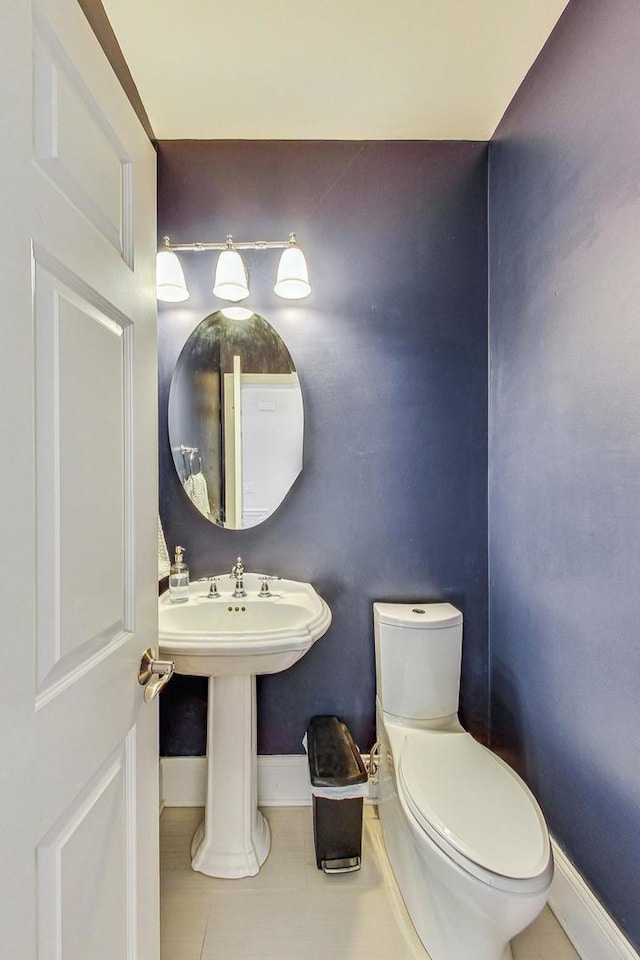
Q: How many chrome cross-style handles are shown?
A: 2